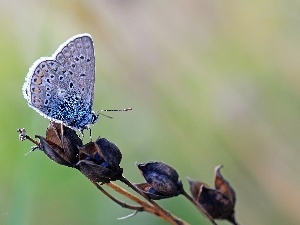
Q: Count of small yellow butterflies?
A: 0